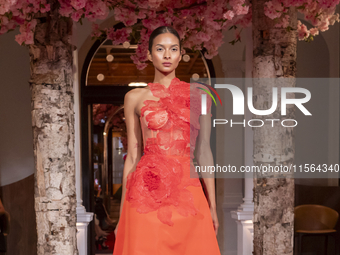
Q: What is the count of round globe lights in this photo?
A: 5